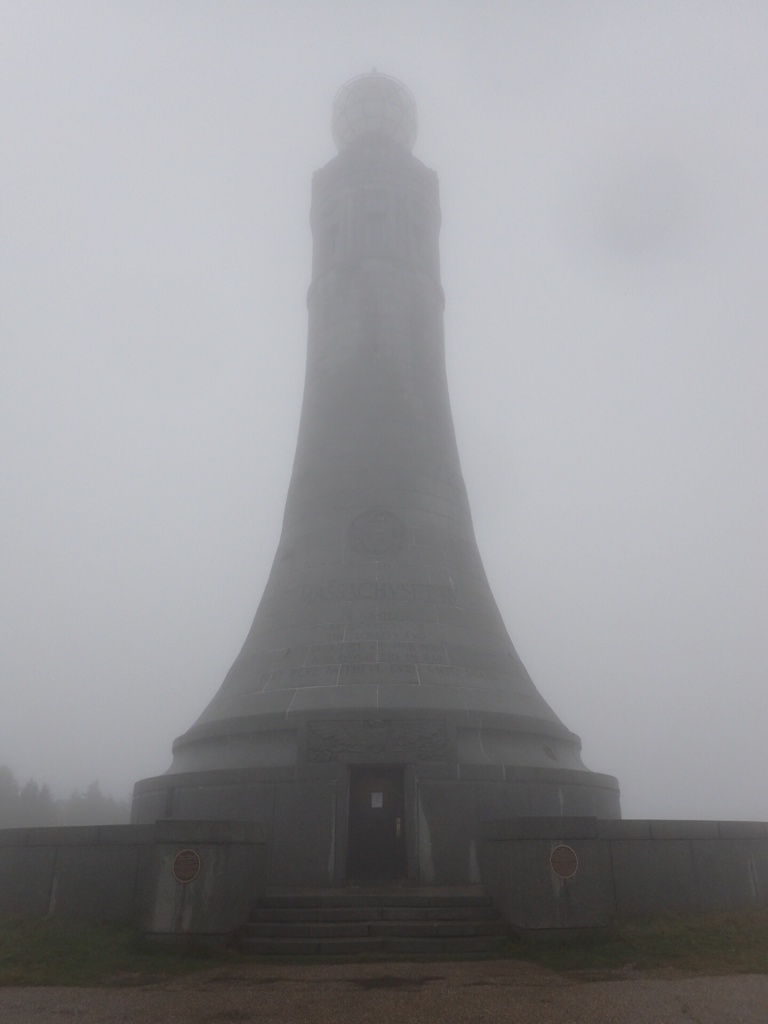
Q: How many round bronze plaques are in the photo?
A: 2